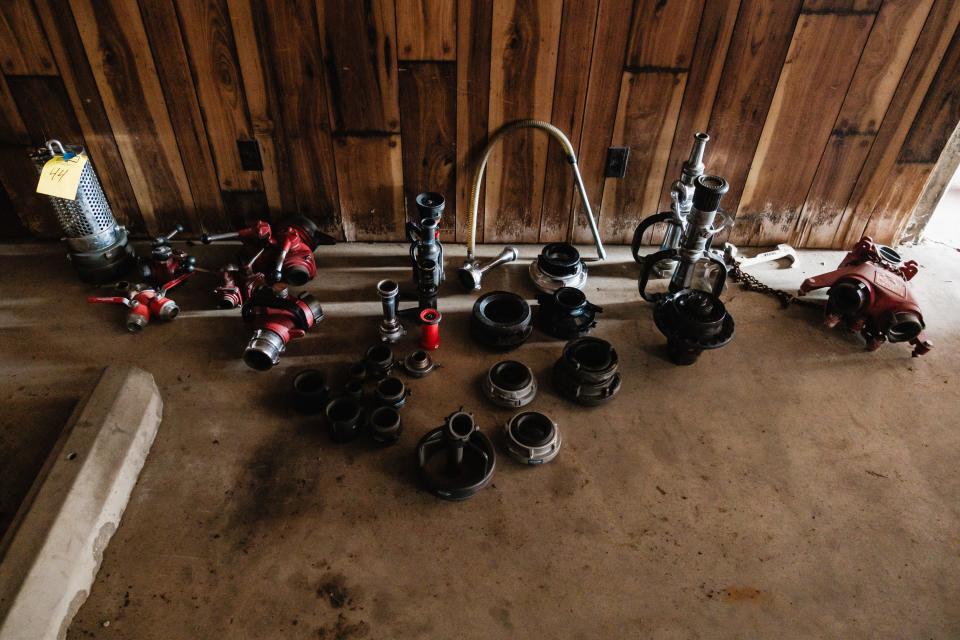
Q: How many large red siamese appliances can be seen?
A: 1